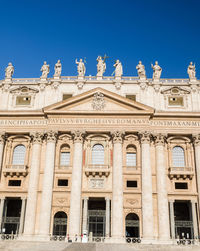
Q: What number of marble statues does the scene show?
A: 9